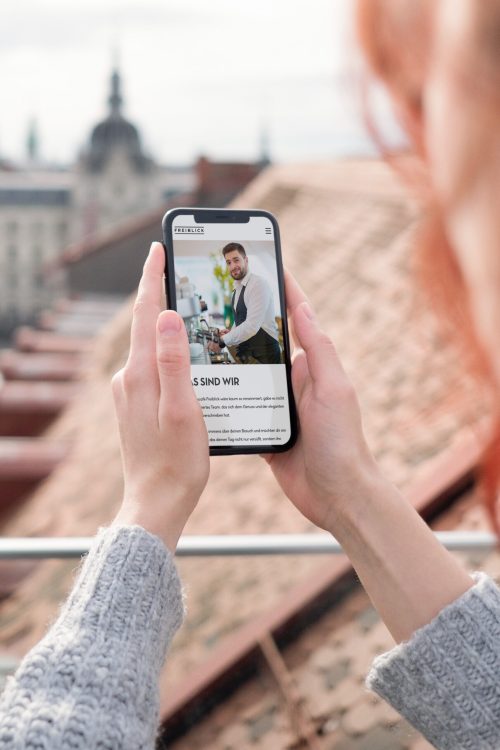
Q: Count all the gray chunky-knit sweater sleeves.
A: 2